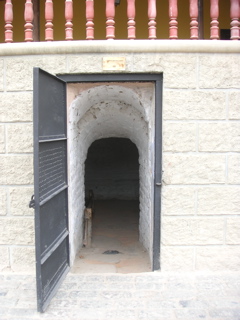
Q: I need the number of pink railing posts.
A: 12